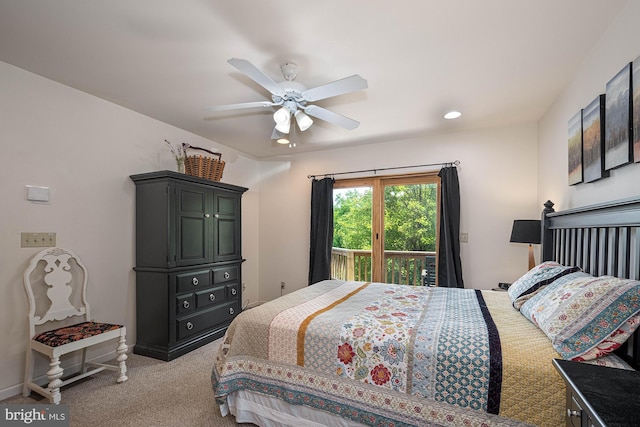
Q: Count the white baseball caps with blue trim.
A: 0